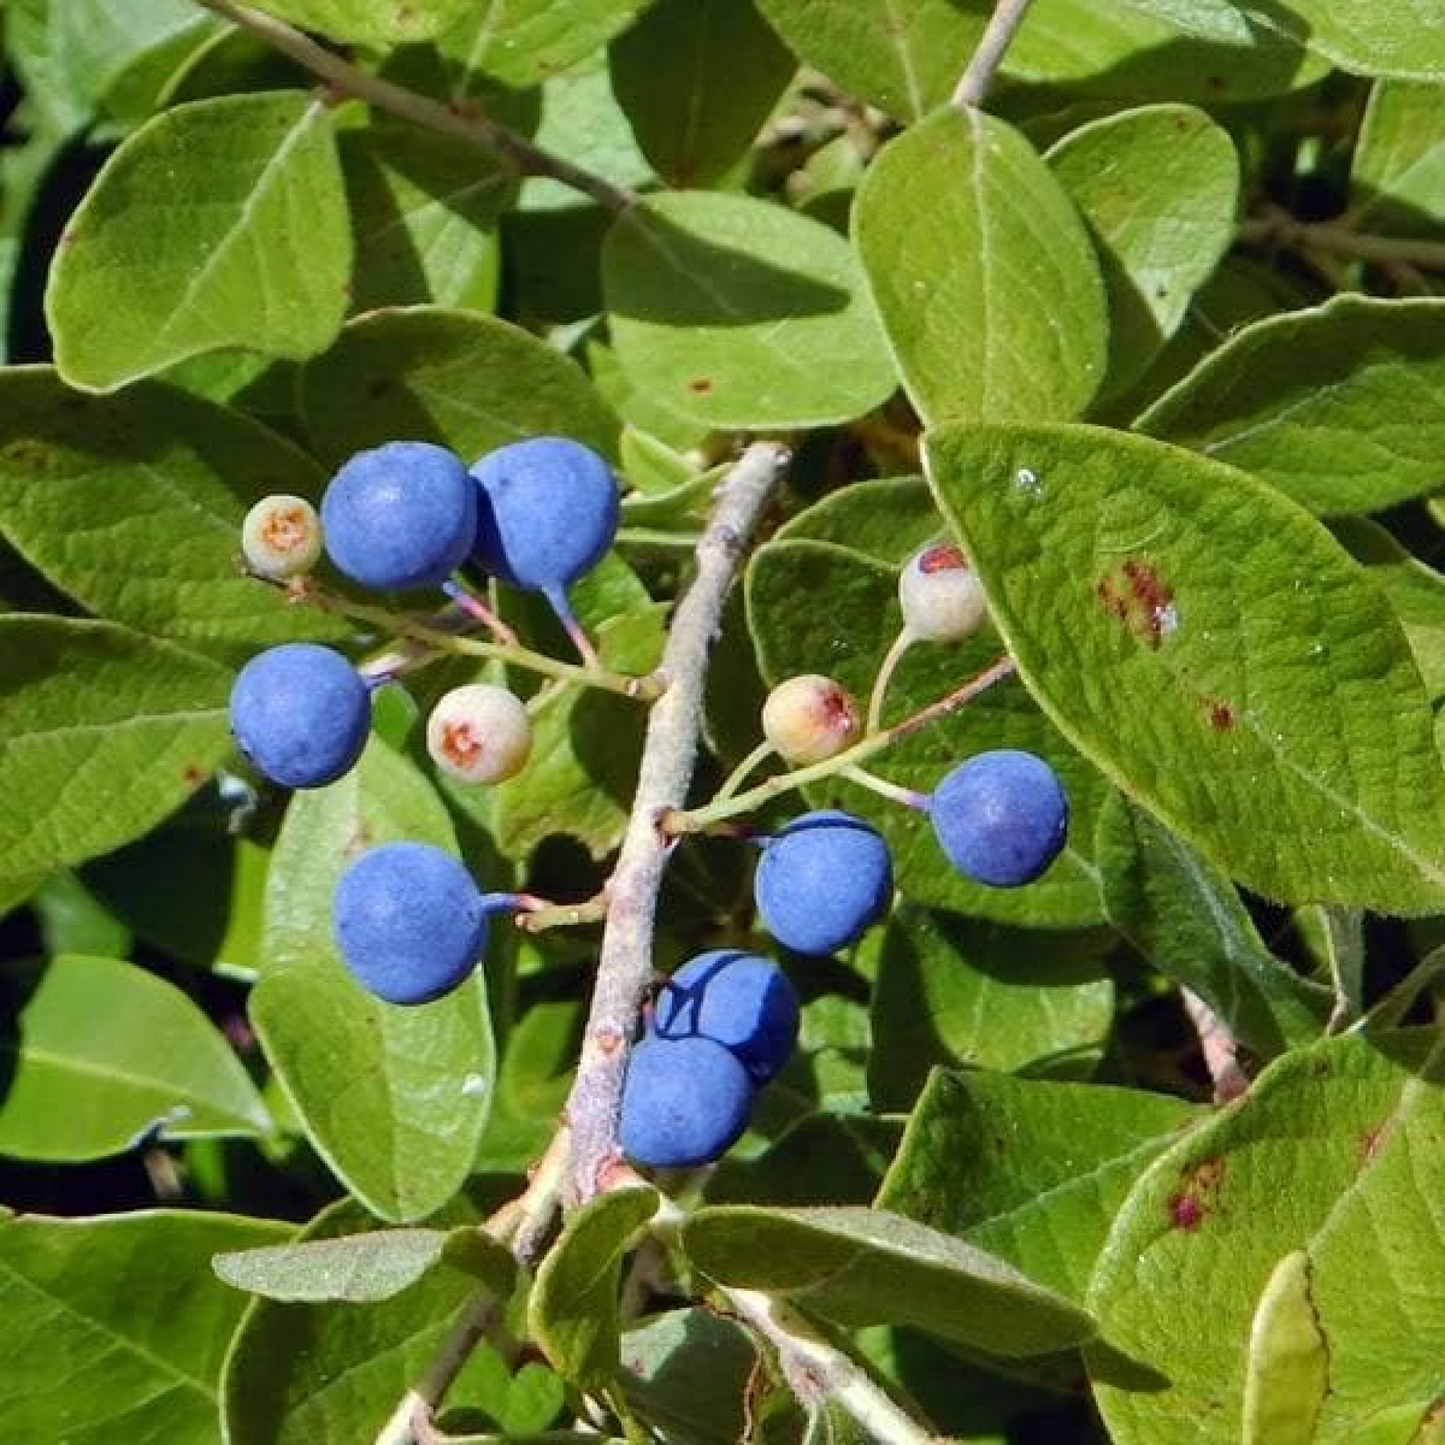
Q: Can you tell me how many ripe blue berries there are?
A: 8